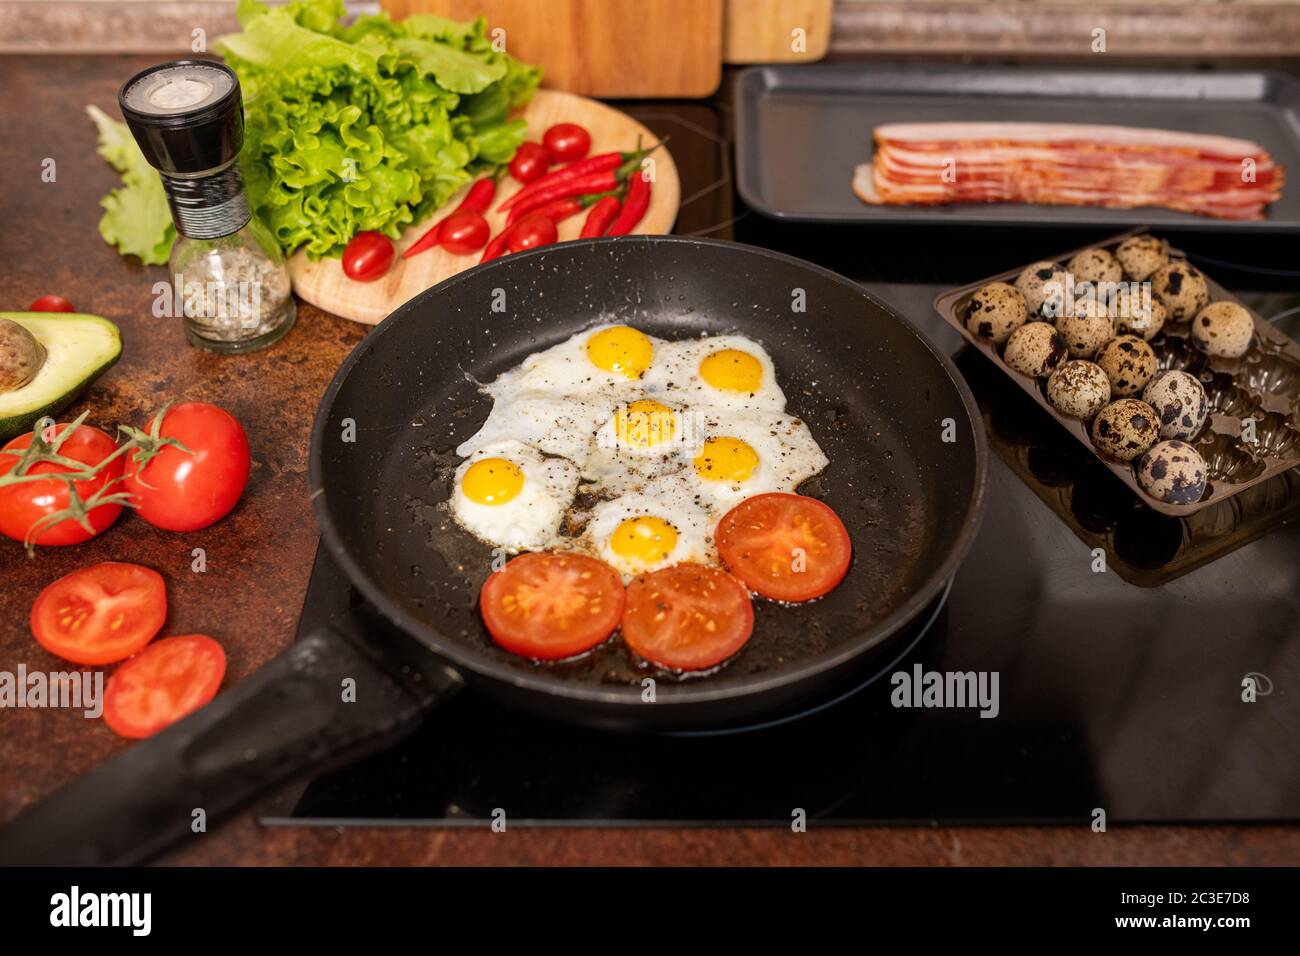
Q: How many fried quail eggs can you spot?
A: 6